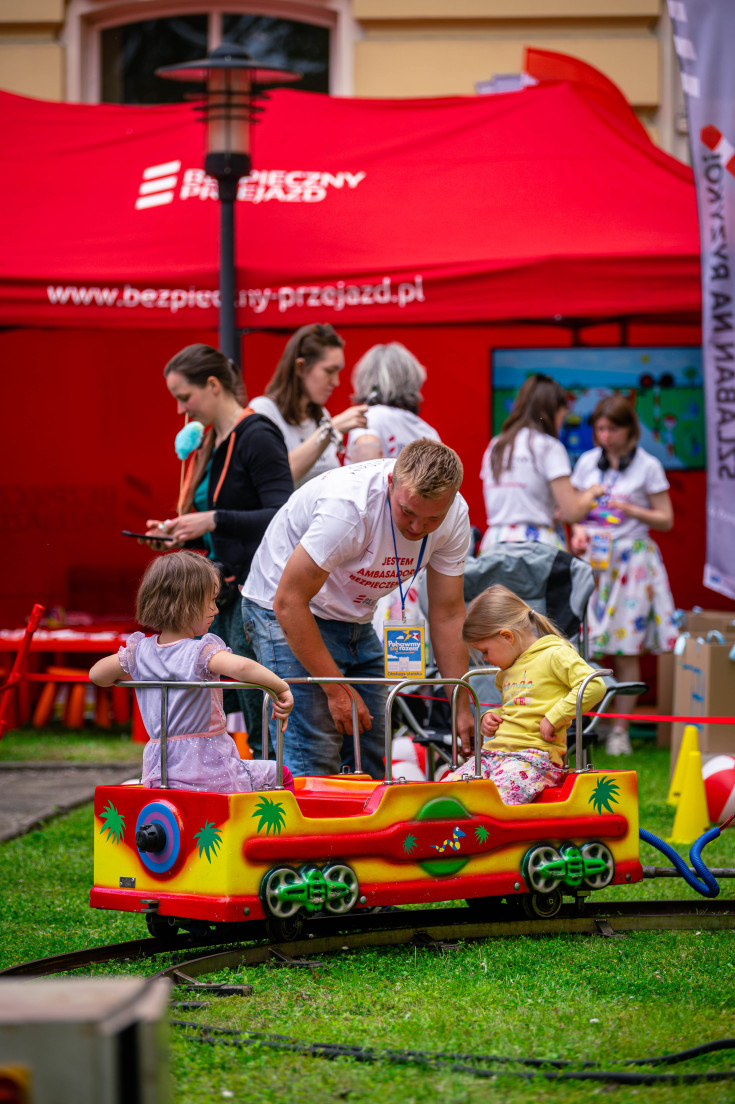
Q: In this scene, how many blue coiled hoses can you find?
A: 1